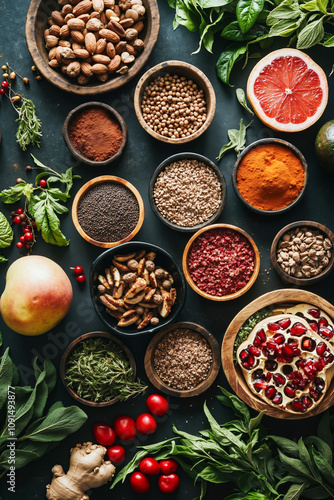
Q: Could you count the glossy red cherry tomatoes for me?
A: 9